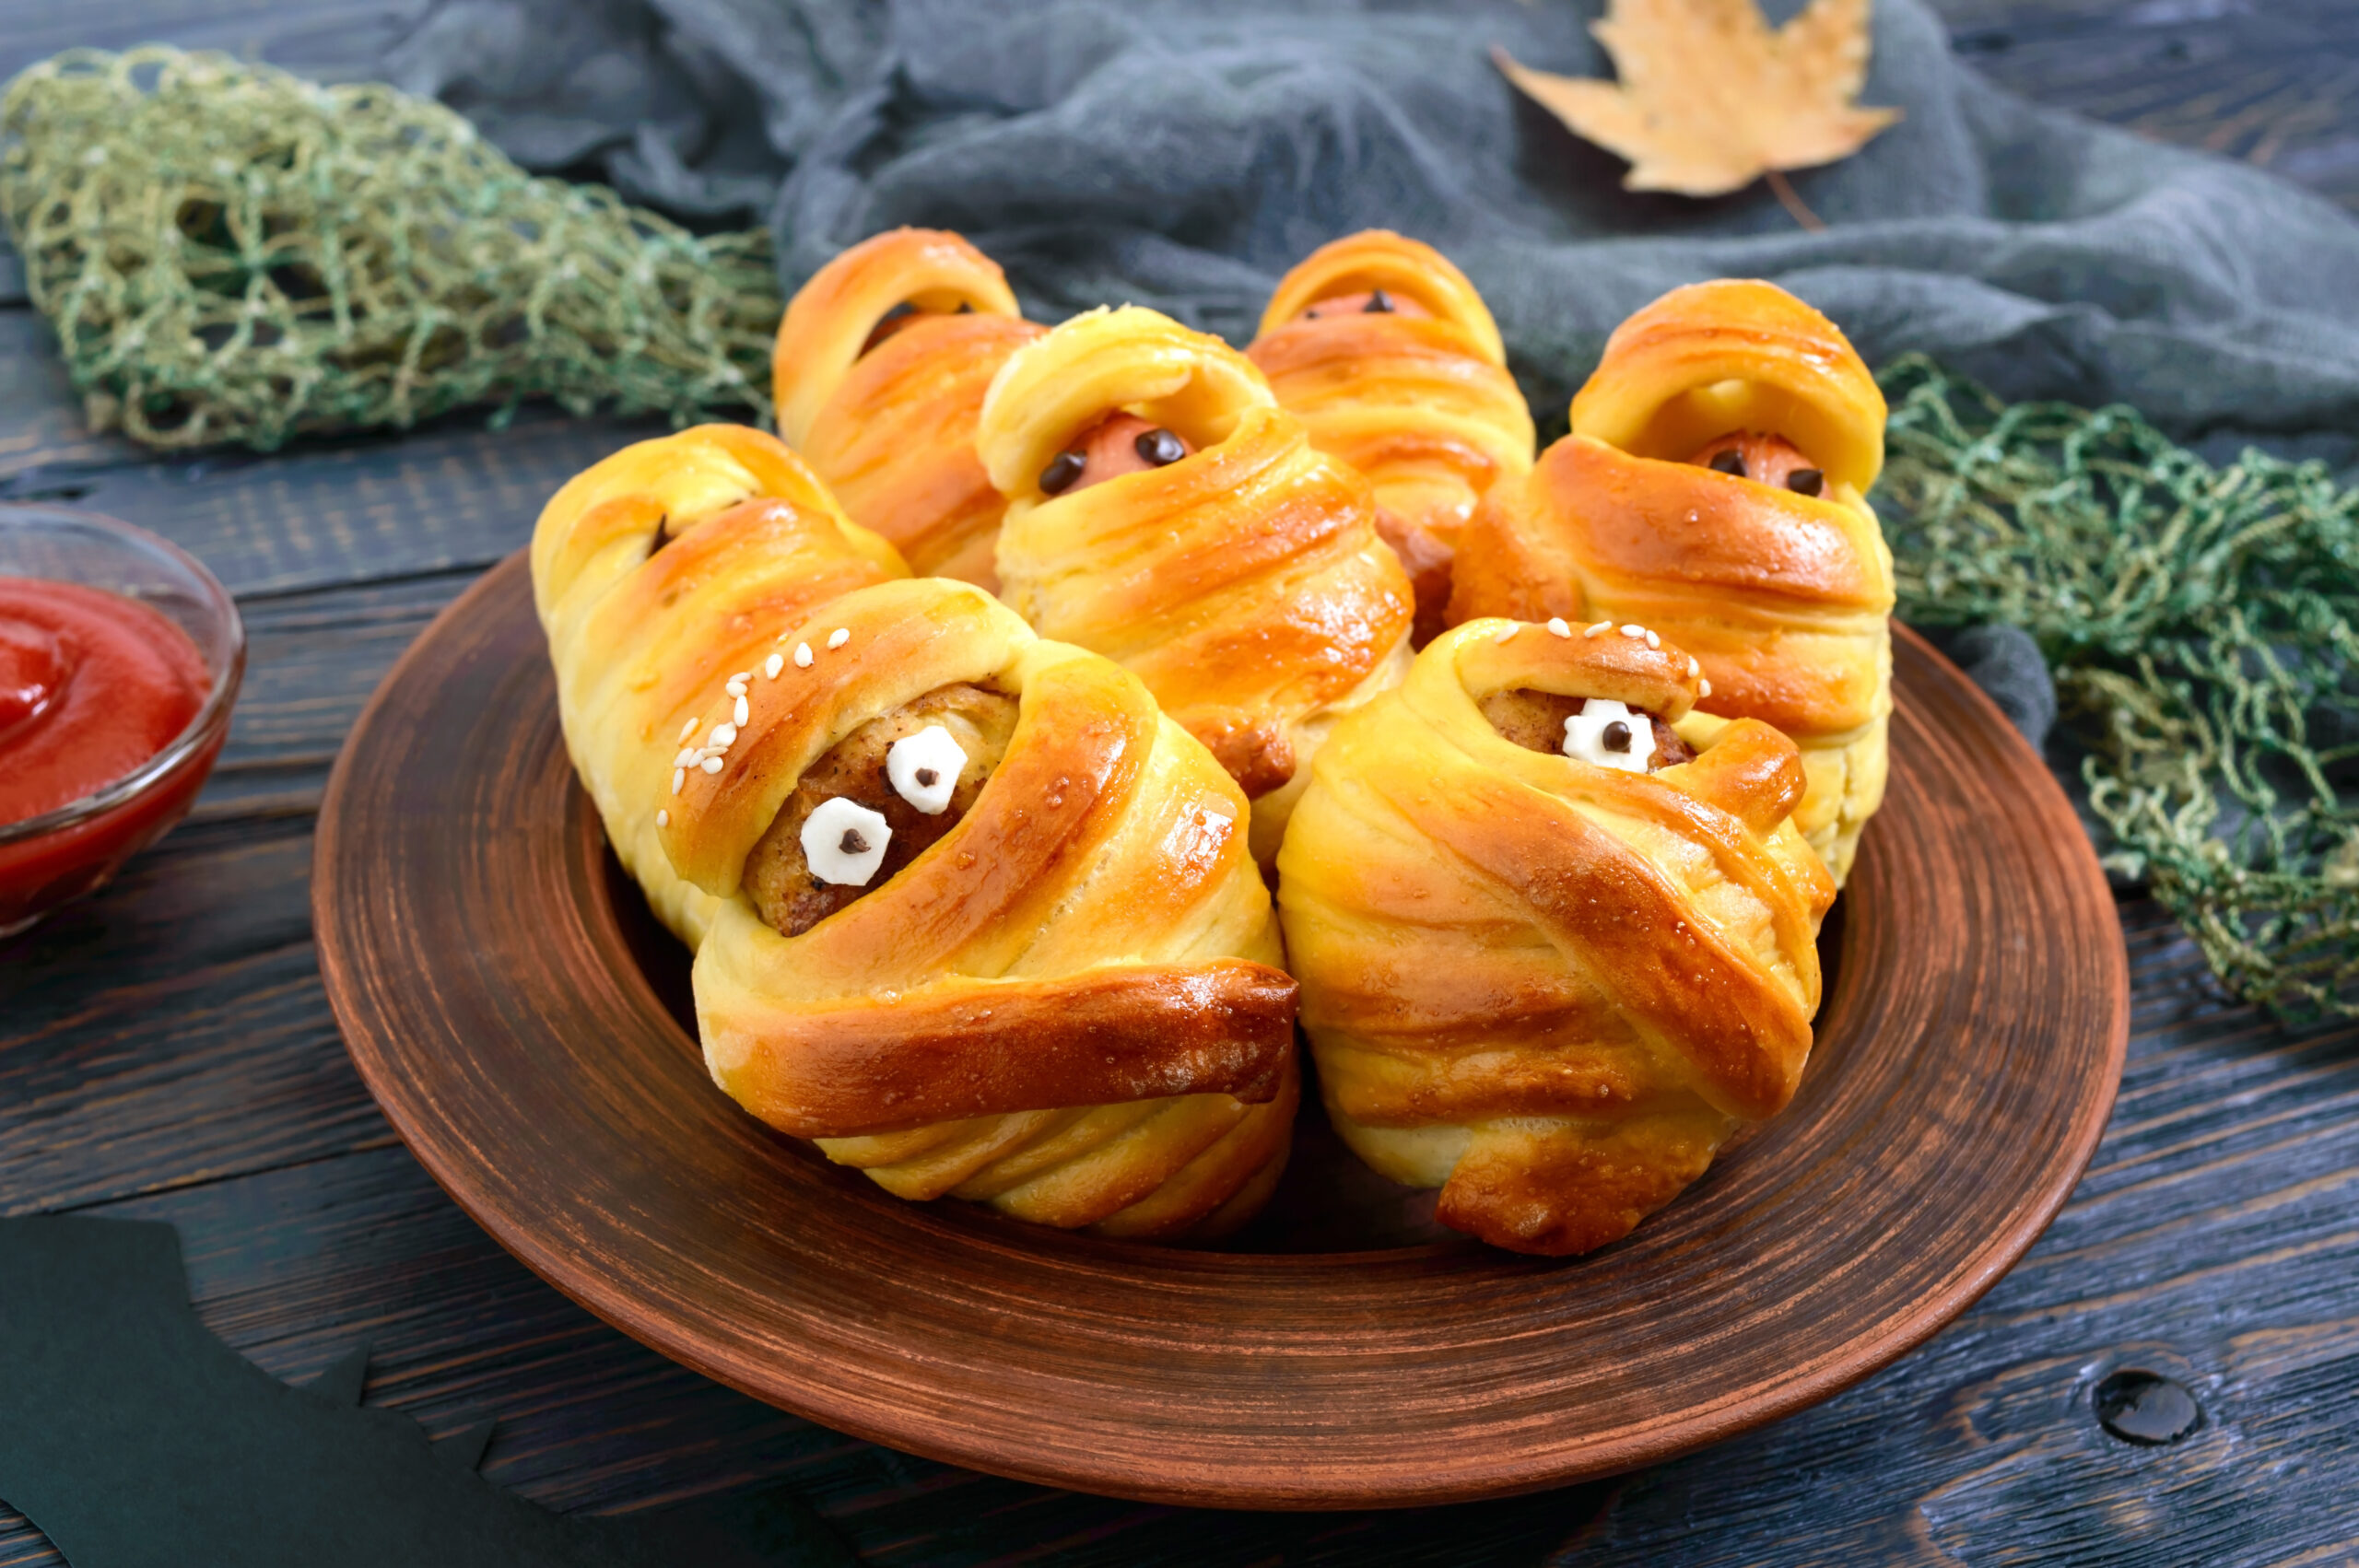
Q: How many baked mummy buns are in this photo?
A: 7